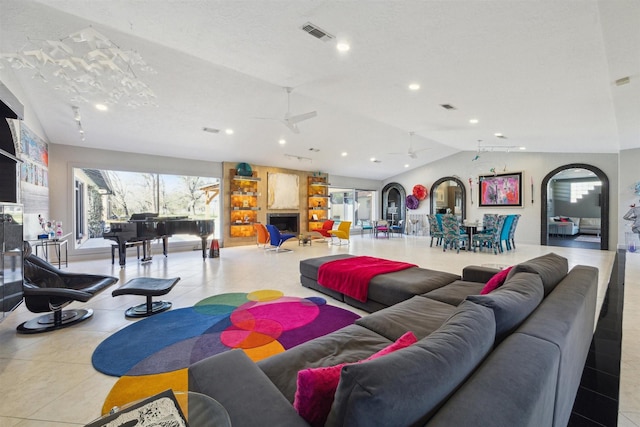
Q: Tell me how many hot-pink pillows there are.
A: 2